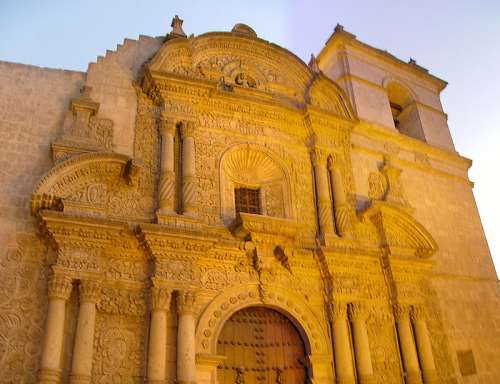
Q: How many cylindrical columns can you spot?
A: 12